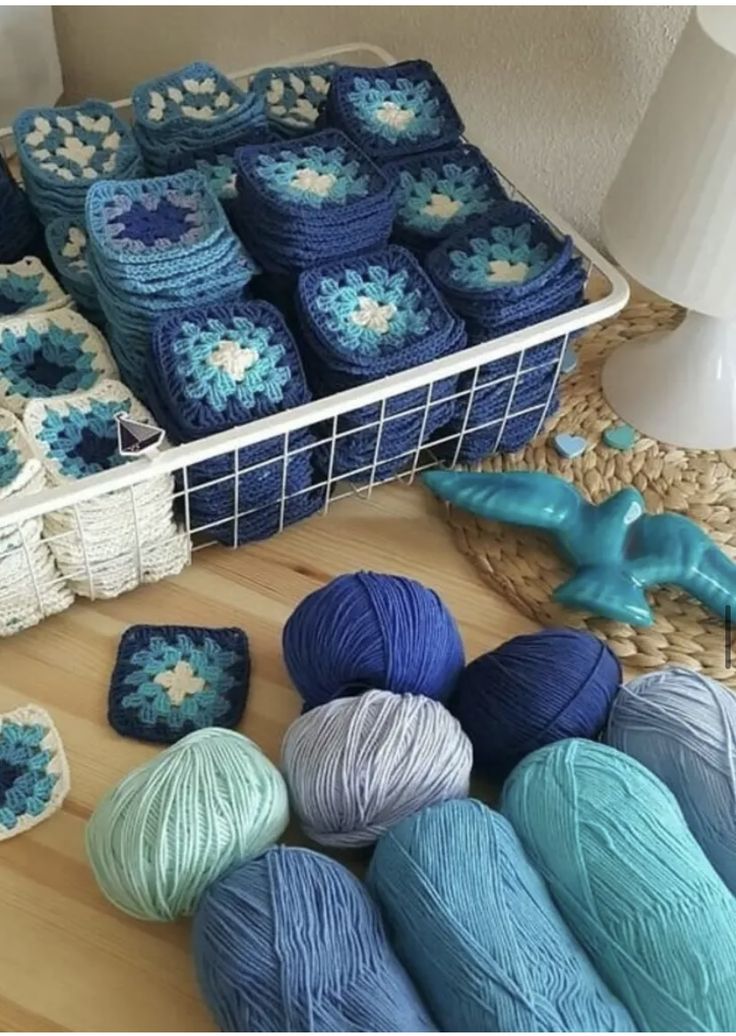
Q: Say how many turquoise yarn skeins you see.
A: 1